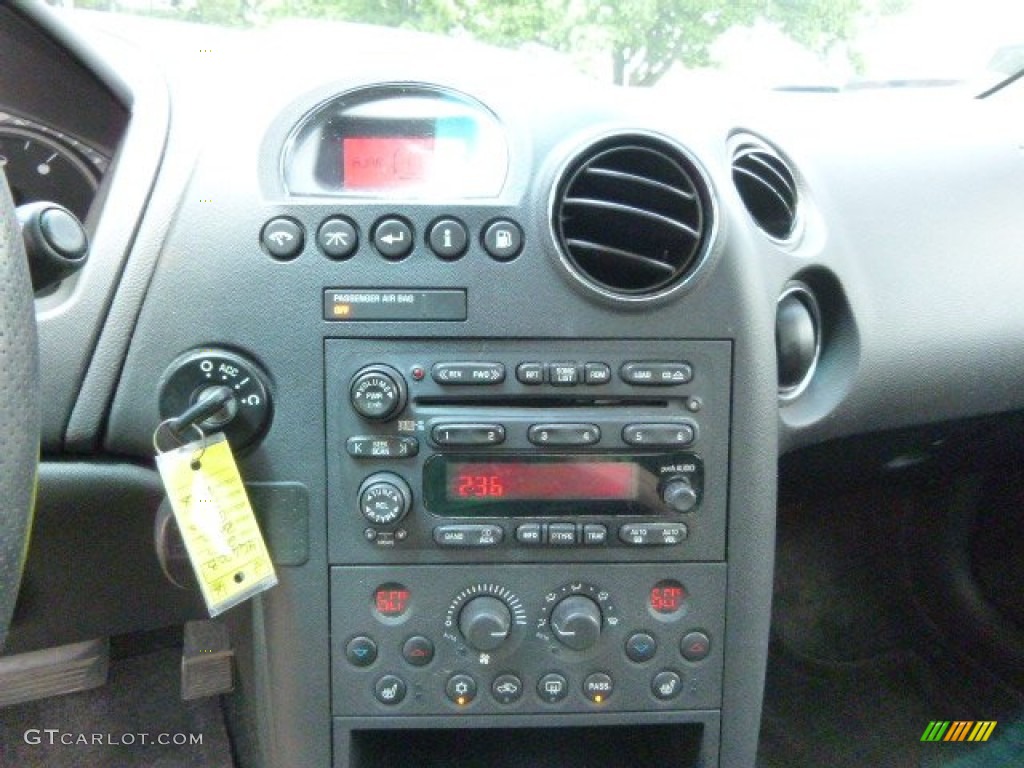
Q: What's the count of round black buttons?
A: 15